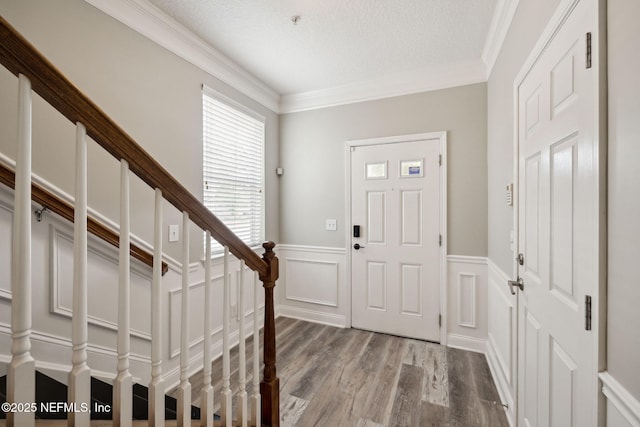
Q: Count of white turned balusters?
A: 9